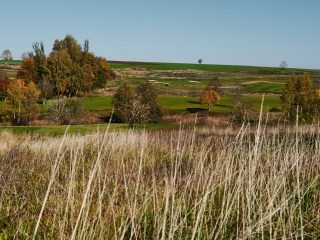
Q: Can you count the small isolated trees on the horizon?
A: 3